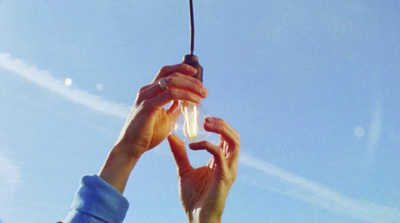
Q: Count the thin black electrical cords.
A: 1